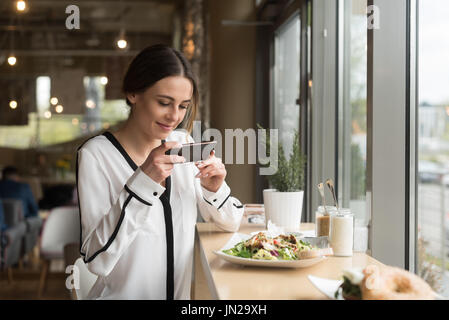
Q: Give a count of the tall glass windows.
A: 3